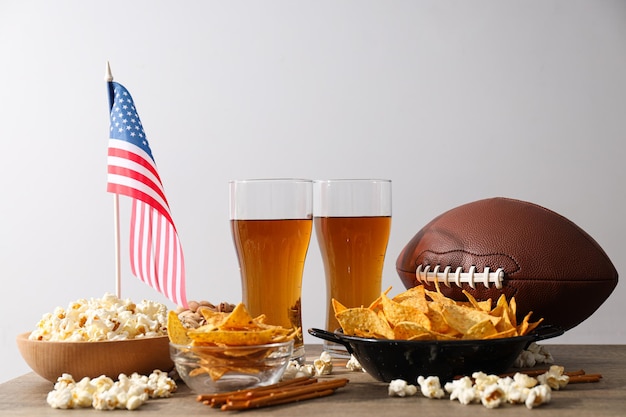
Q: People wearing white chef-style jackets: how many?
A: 0